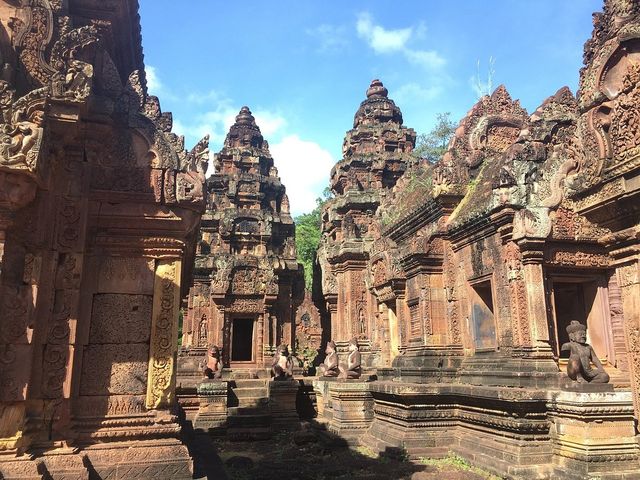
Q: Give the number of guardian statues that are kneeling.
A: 5